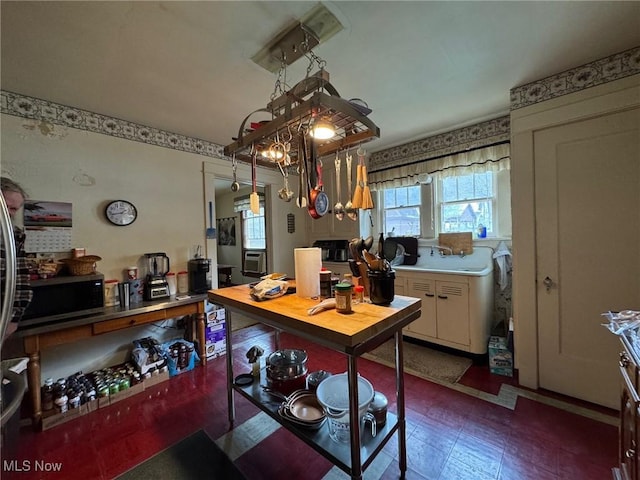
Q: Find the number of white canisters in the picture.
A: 3